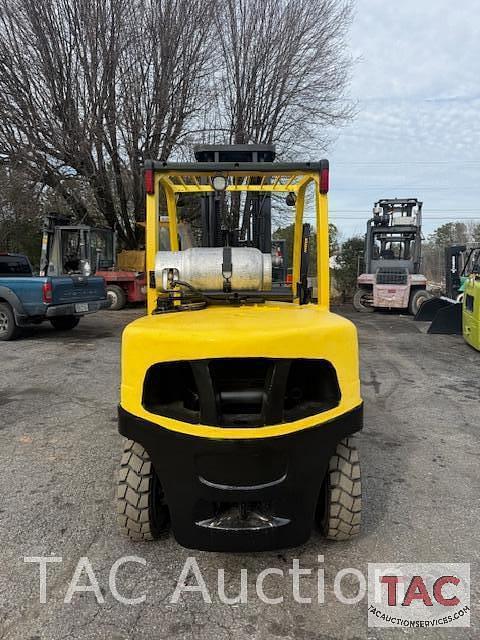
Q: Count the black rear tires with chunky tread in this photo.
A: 2